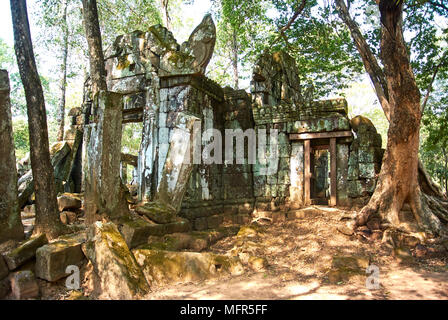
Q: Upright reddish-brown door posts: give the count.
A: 2